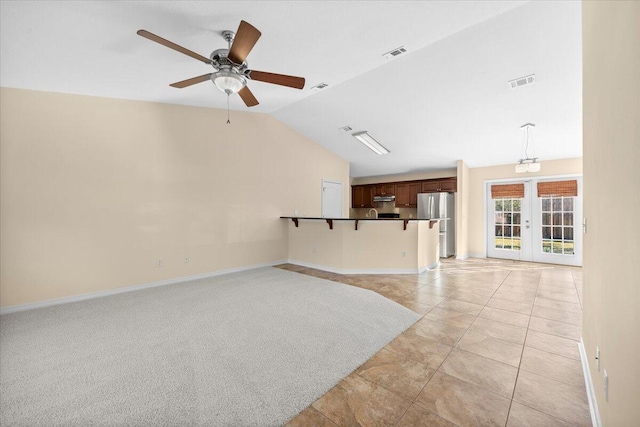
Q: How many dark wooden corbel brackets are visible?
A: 5